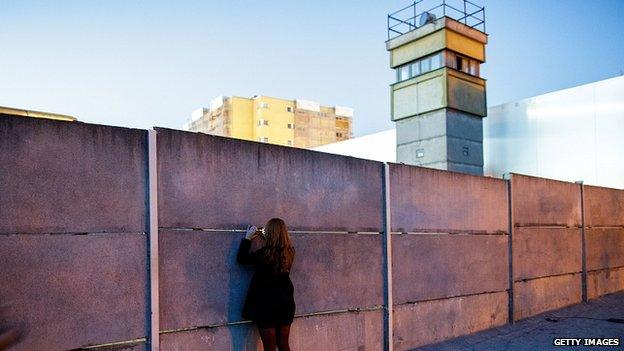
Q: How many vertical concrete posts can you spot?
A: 4